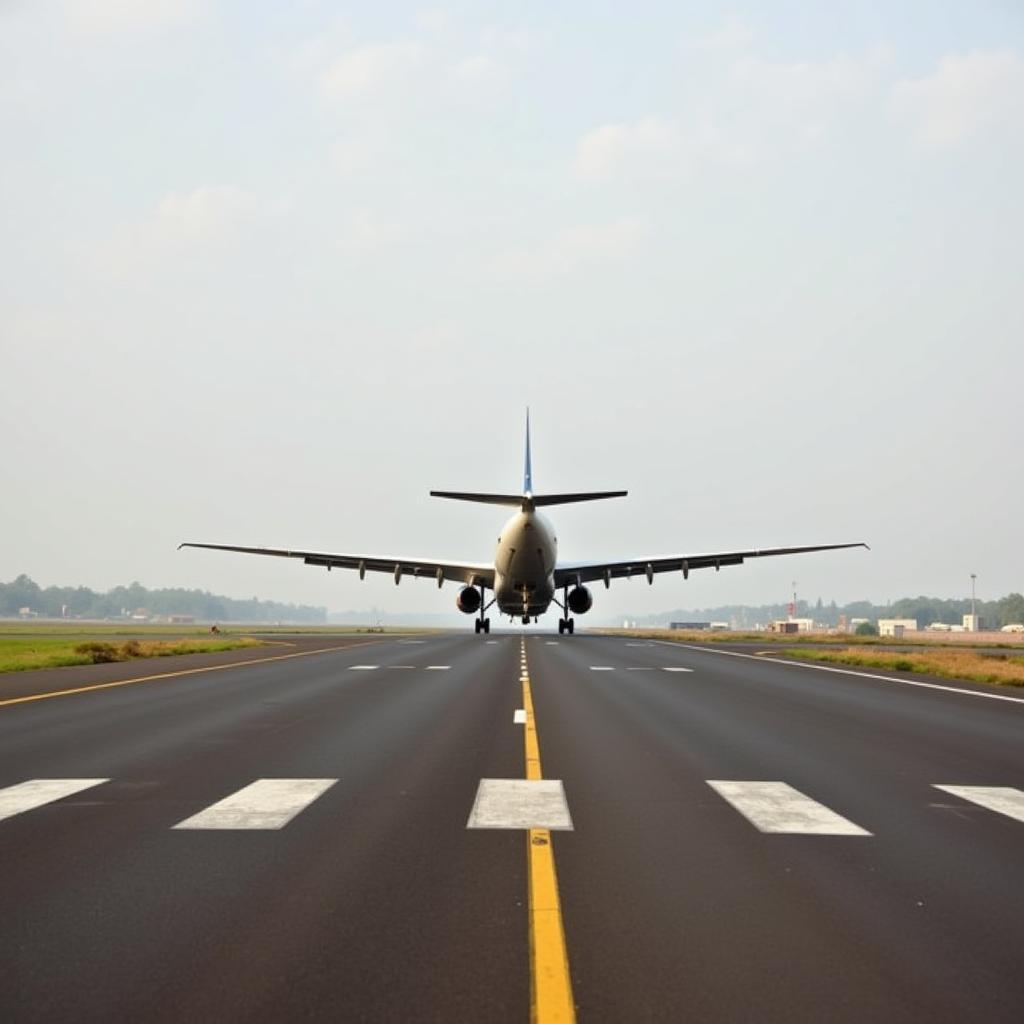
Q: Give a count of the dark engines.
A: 2